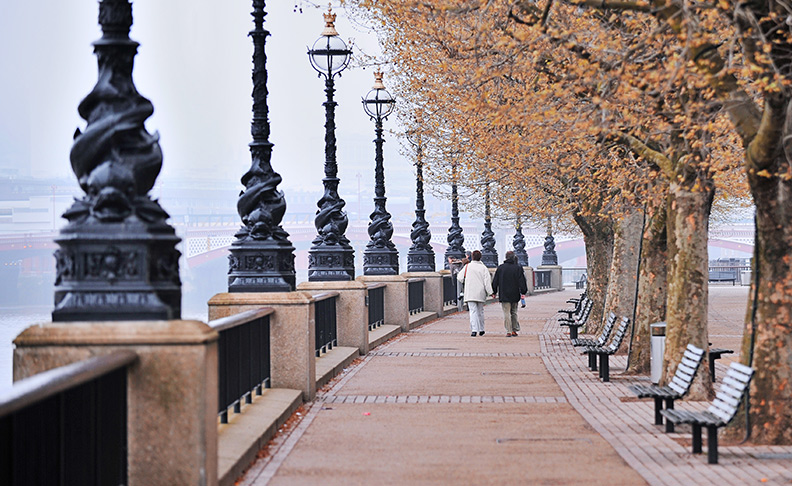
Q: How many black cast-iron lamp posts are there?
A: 9